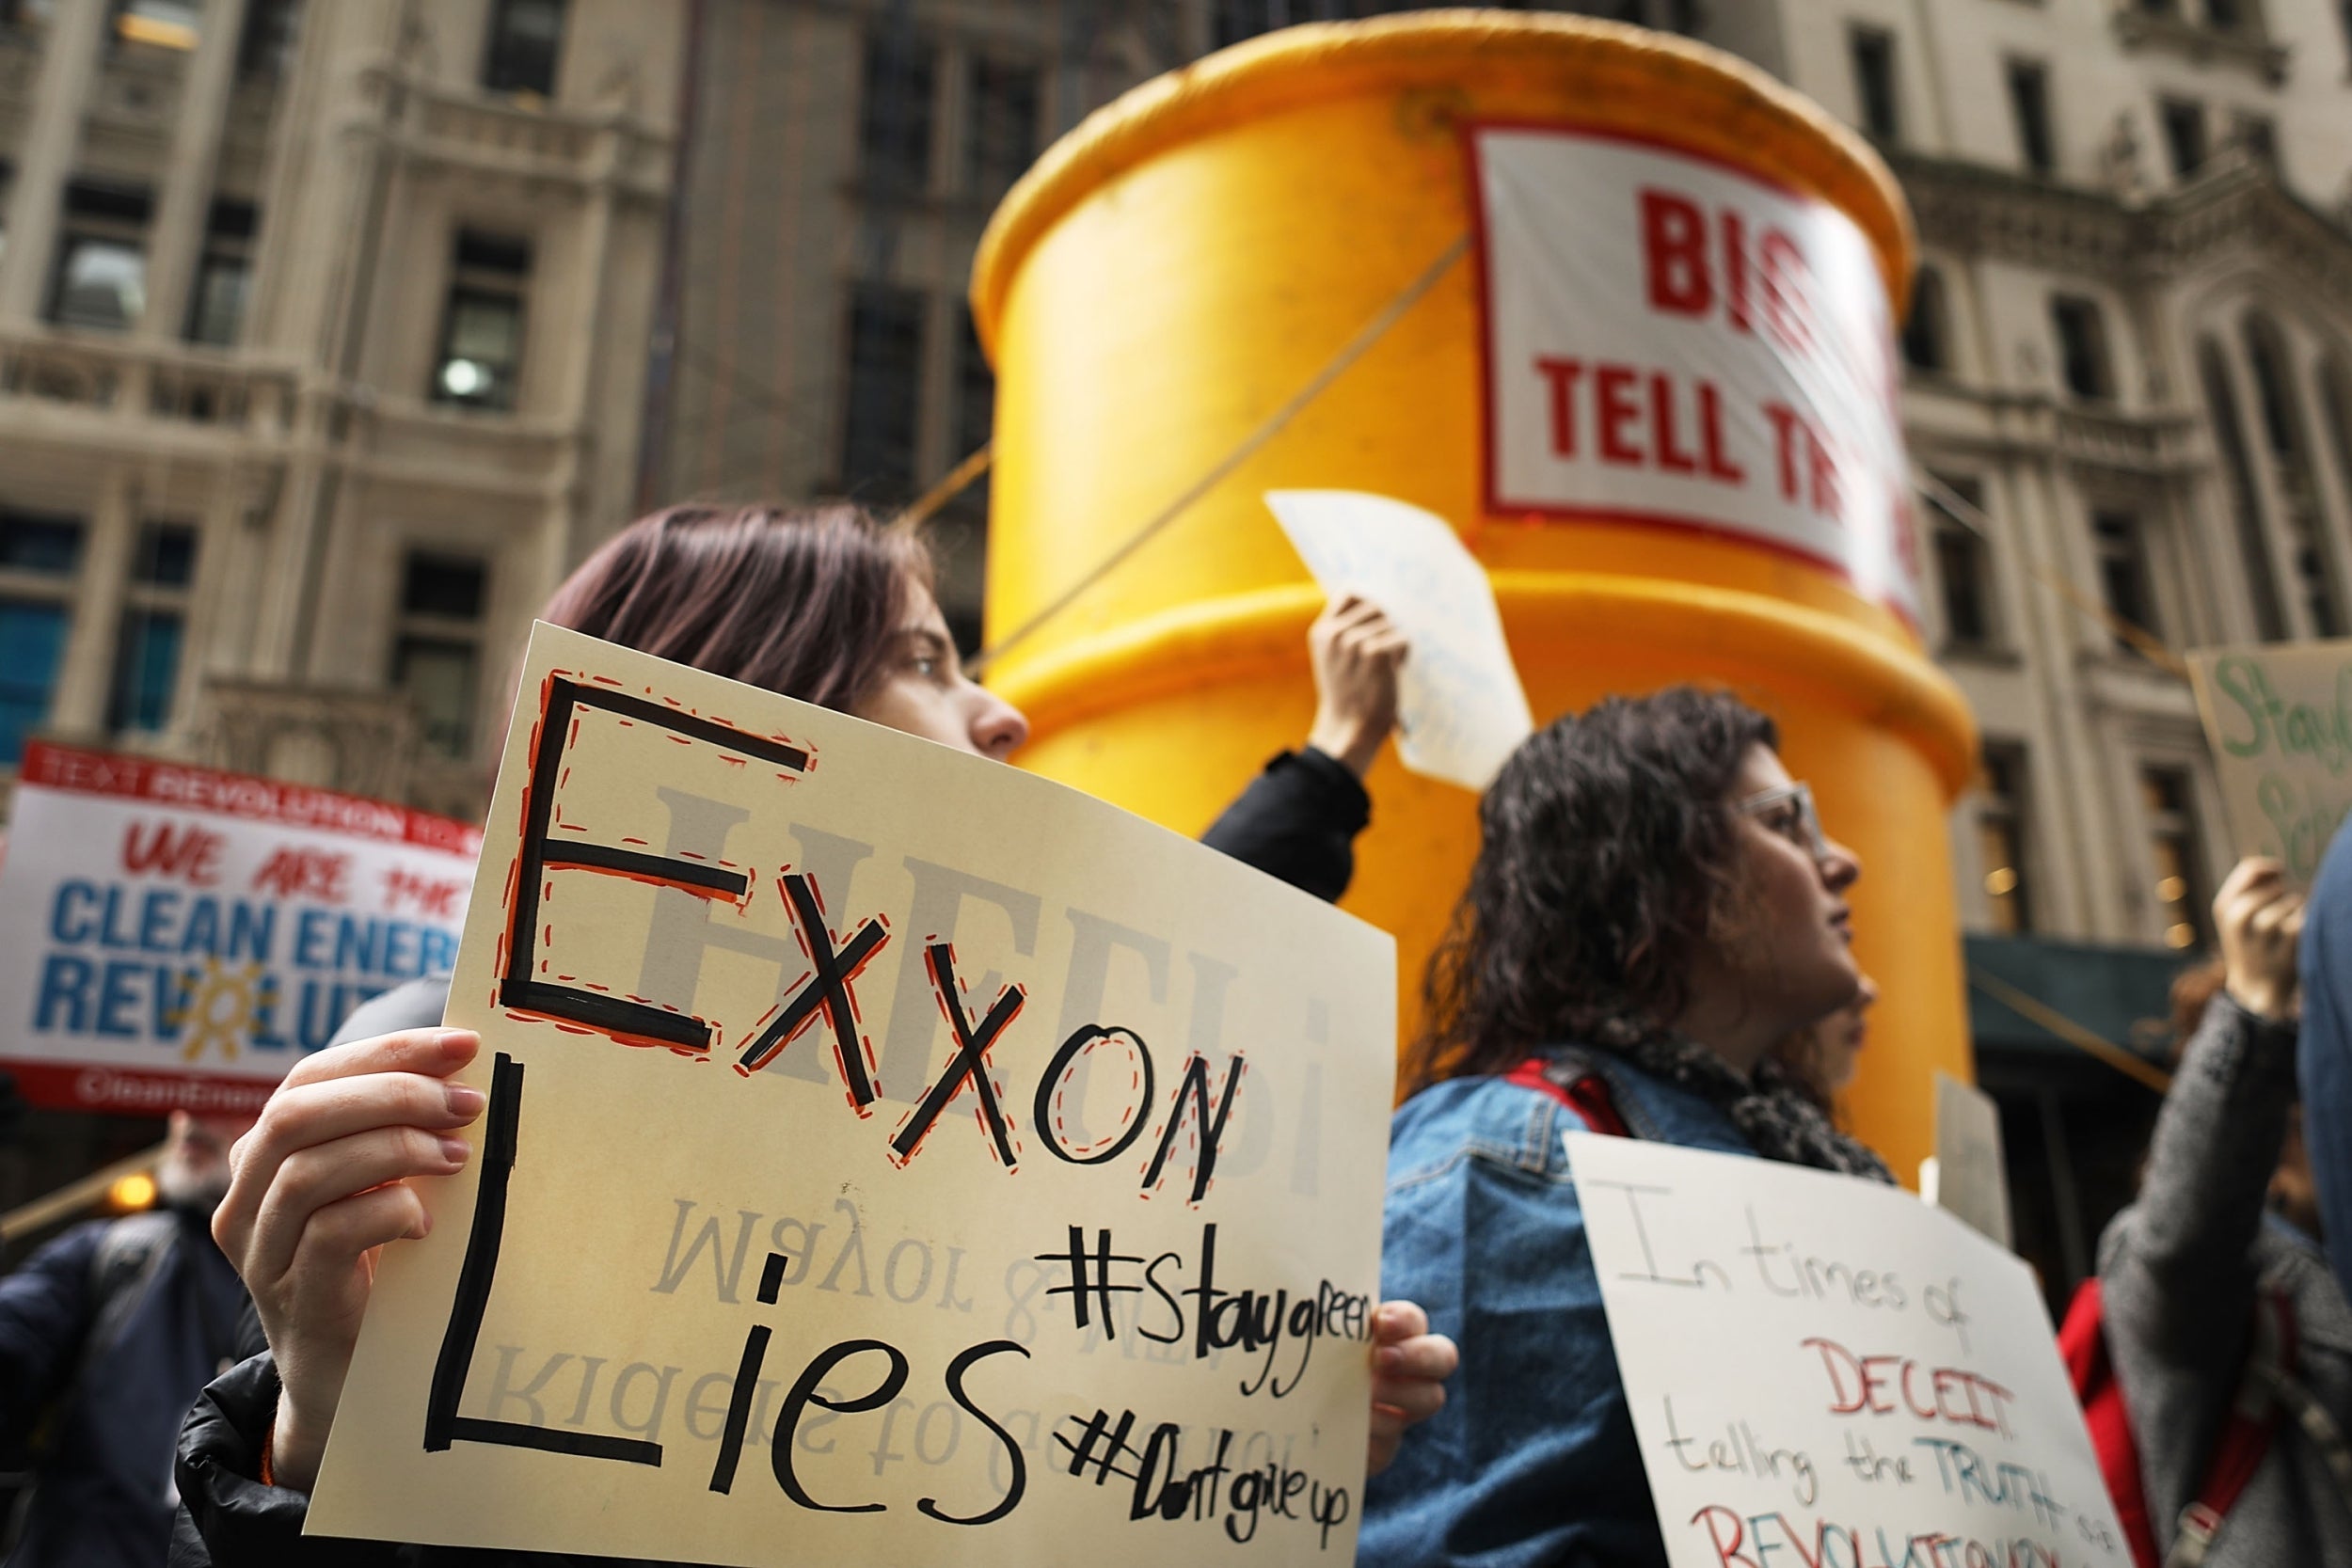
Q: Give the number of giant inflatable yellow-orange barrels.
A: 1